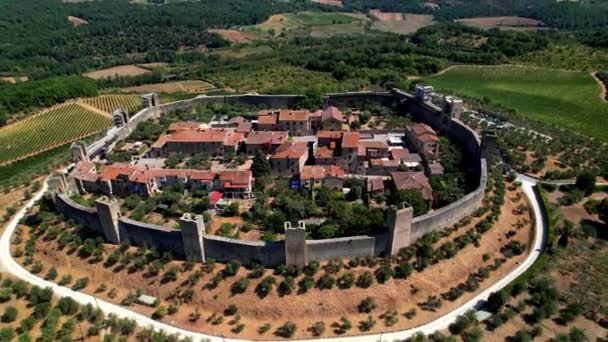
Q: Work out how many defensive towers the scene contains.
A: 11